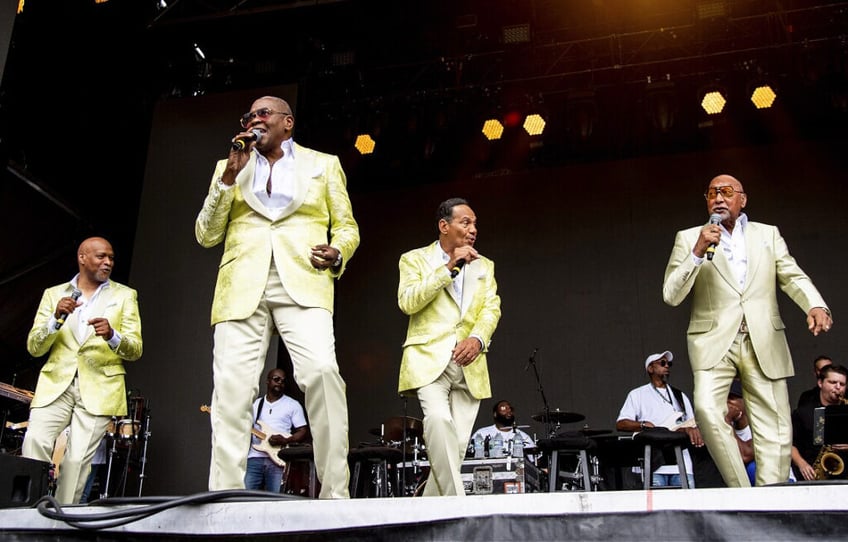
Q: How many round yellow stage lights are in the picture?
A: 5